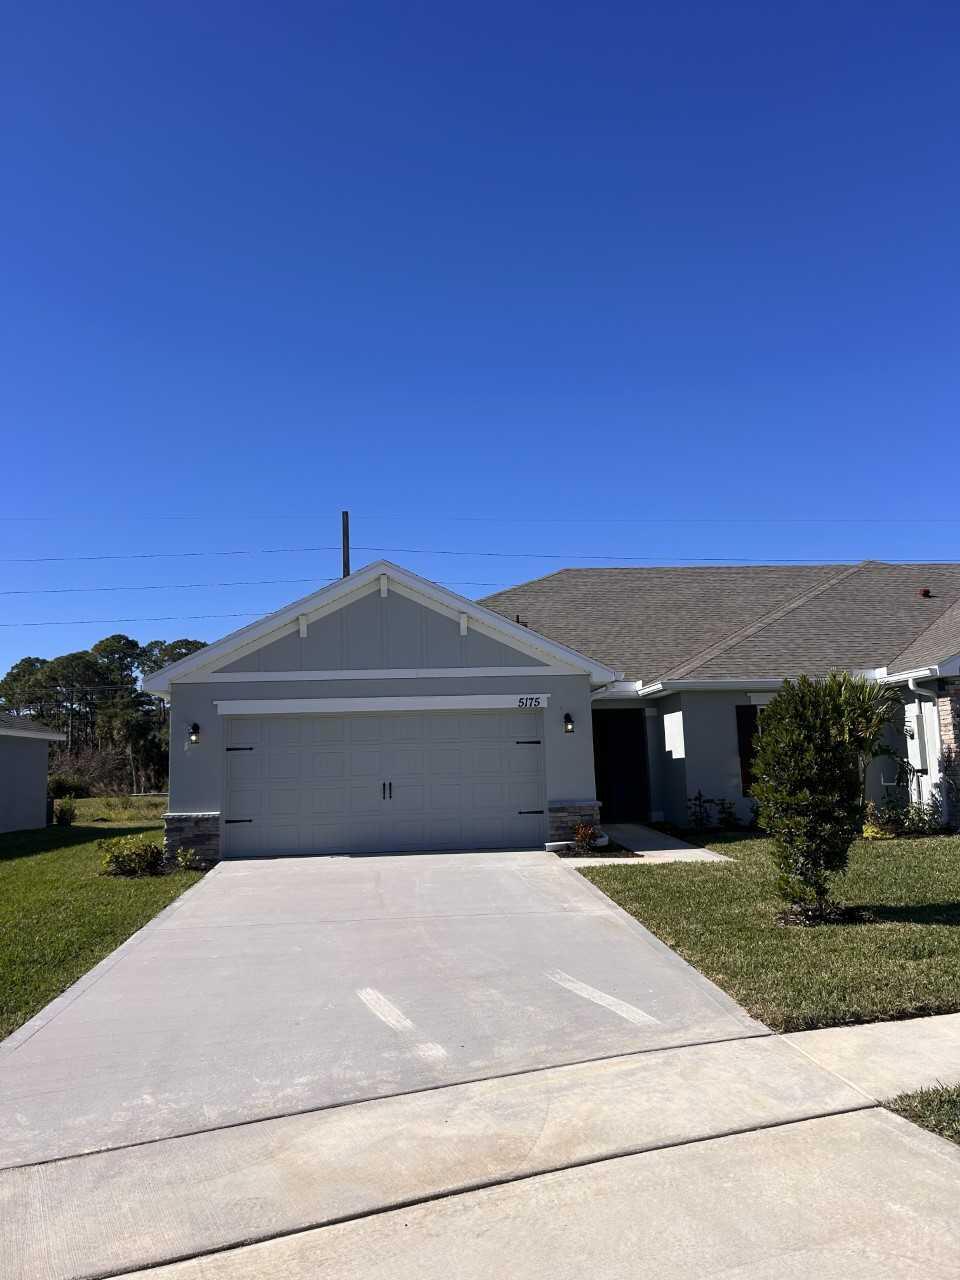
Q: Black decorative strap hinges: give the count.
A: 4